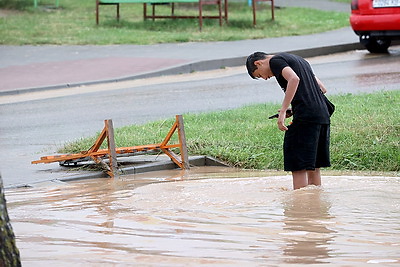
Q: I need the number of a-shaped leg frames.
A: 2